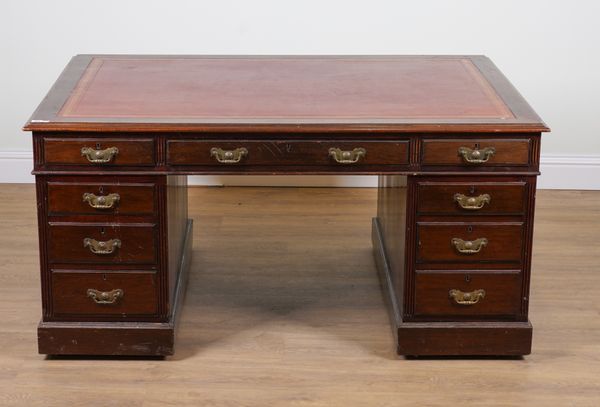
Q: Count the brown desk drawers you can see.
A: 9